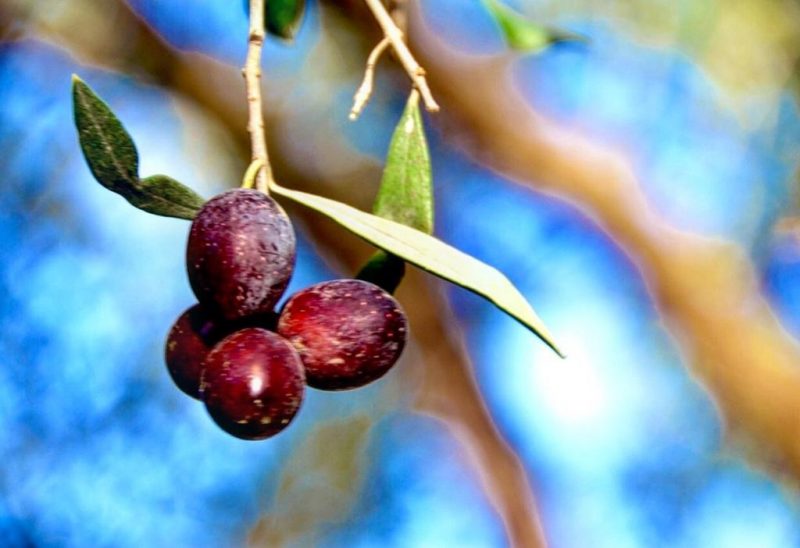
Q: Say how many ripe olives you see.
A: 4